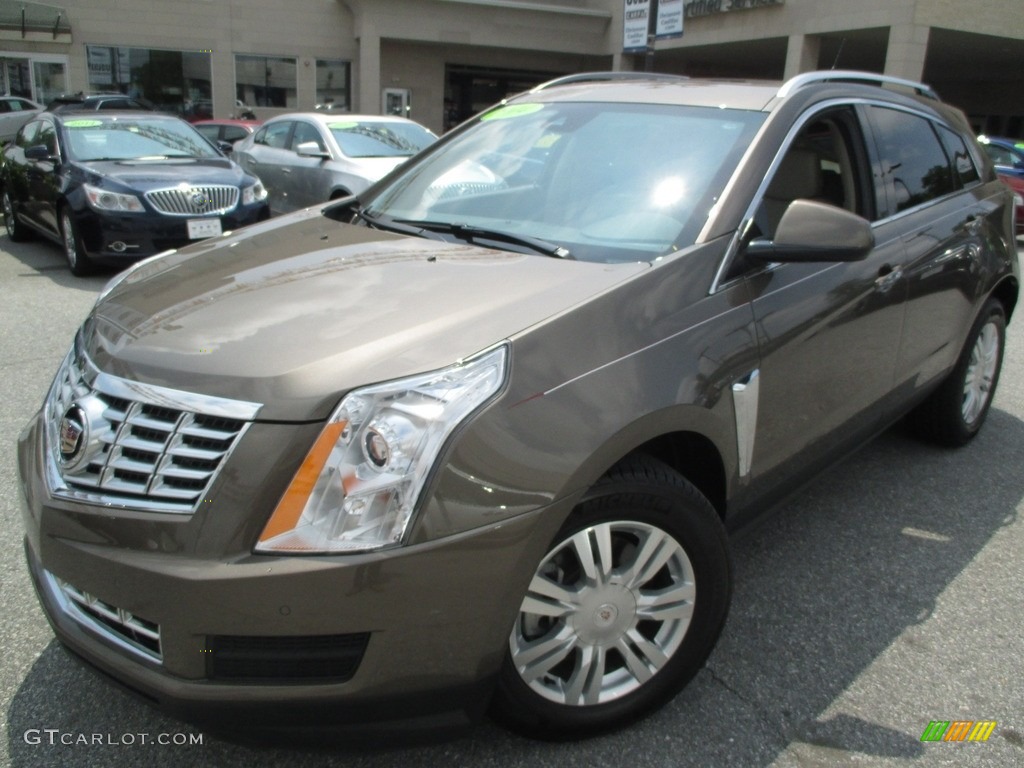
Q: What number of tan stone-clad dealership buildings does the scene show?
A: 1